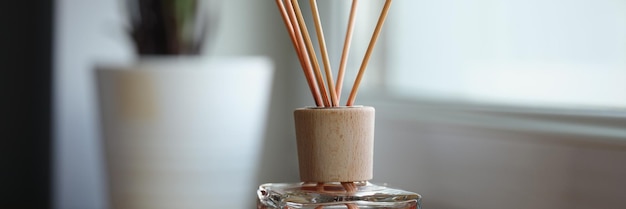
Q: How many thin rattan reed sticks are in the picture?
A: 6